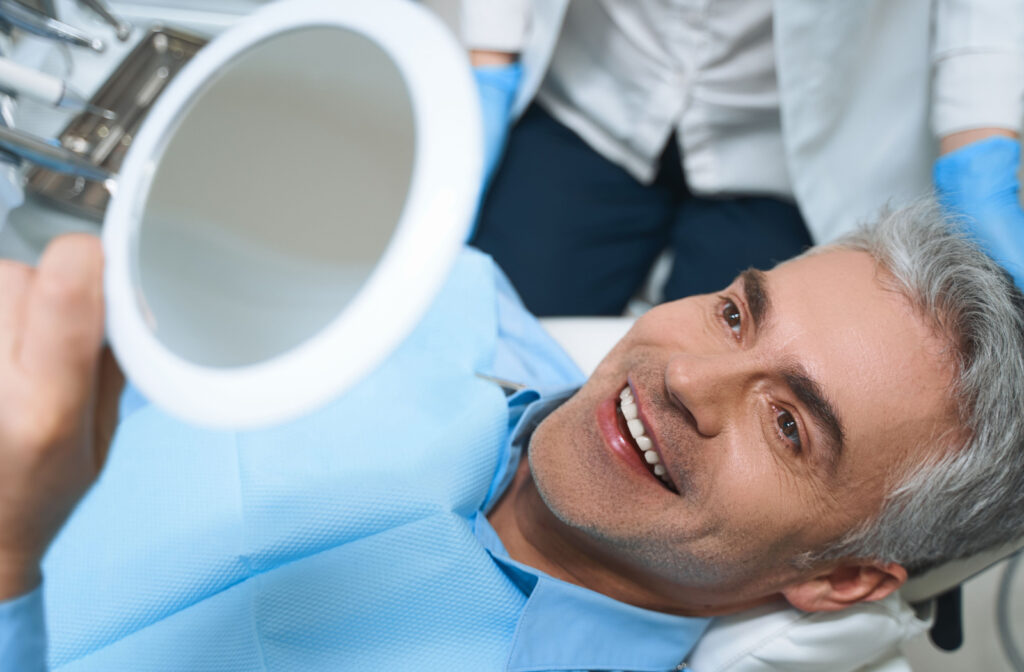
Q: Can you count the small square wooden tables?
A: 0